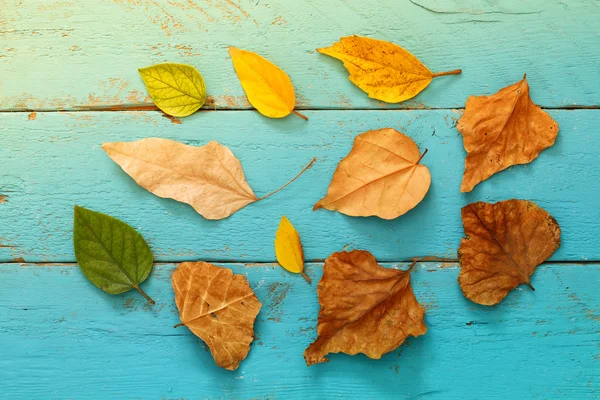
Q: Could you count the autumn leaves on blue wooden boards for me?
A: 11